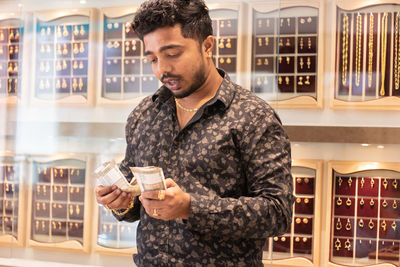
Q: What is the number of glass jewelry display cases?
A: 11